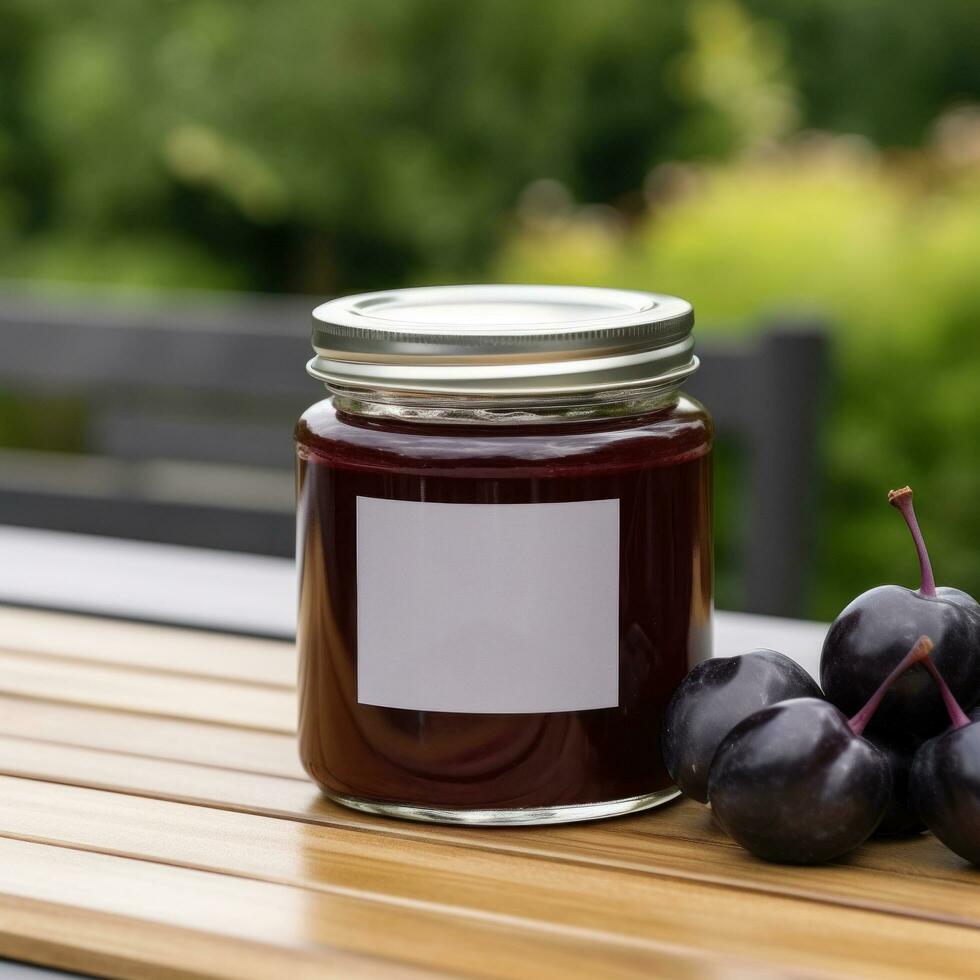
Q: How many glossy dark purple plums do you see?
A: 5